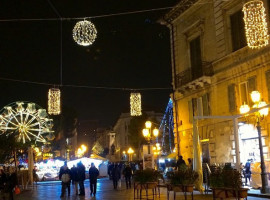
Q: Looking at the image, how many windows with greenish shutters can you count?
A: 2